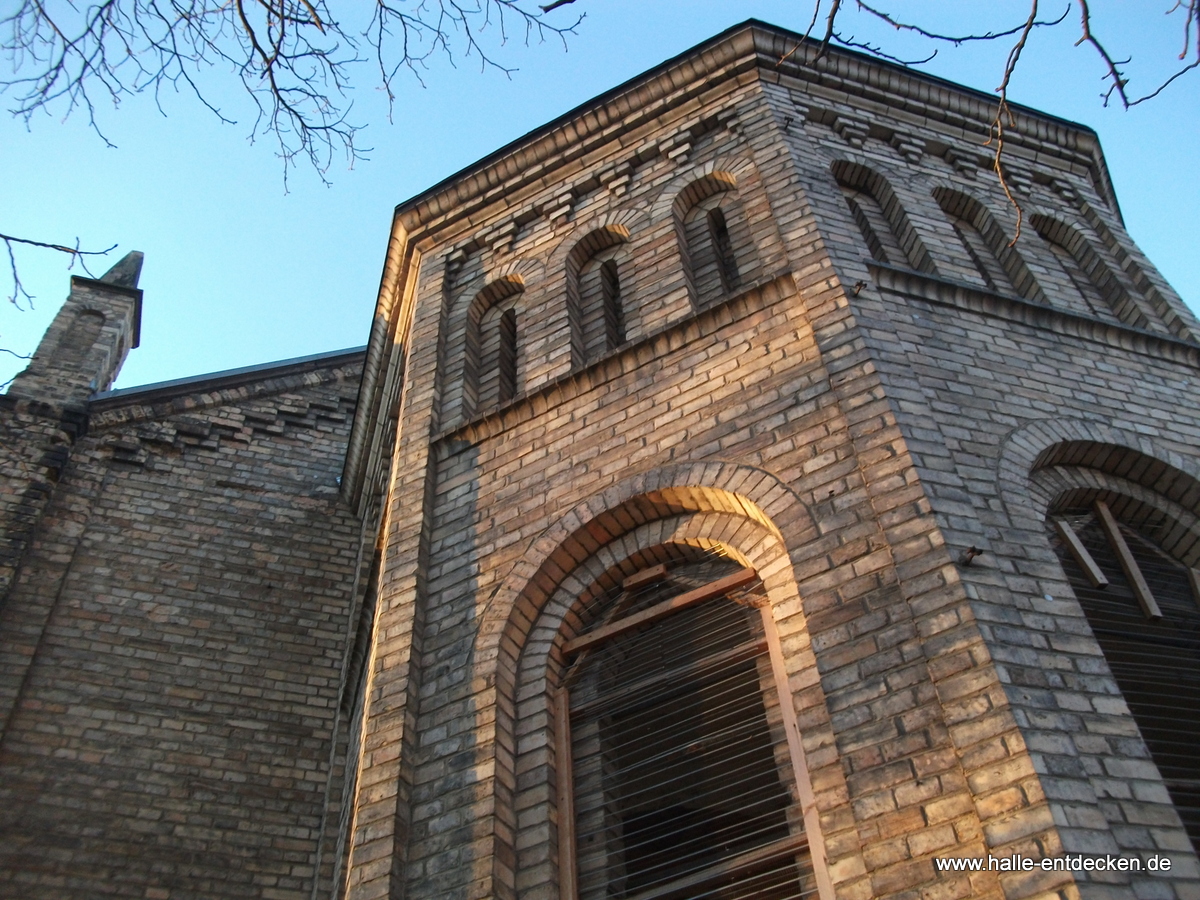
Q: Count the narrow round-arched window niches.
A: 6